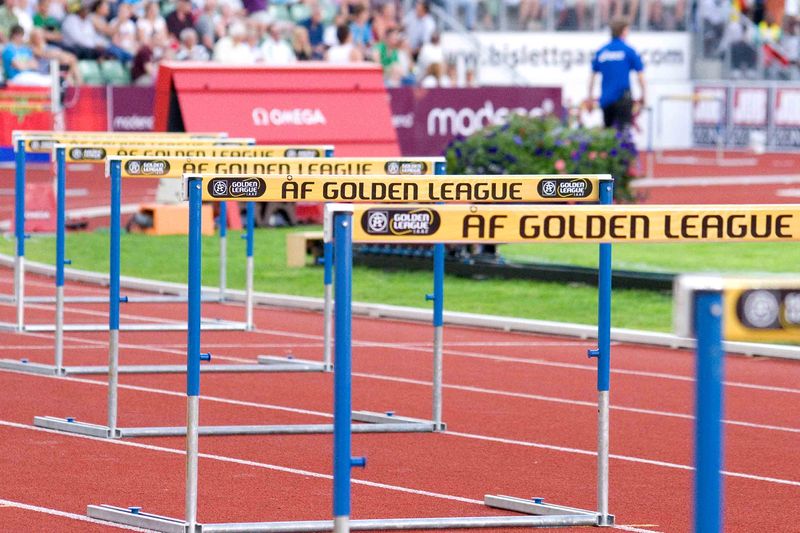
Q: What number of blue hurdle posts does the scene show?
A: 11